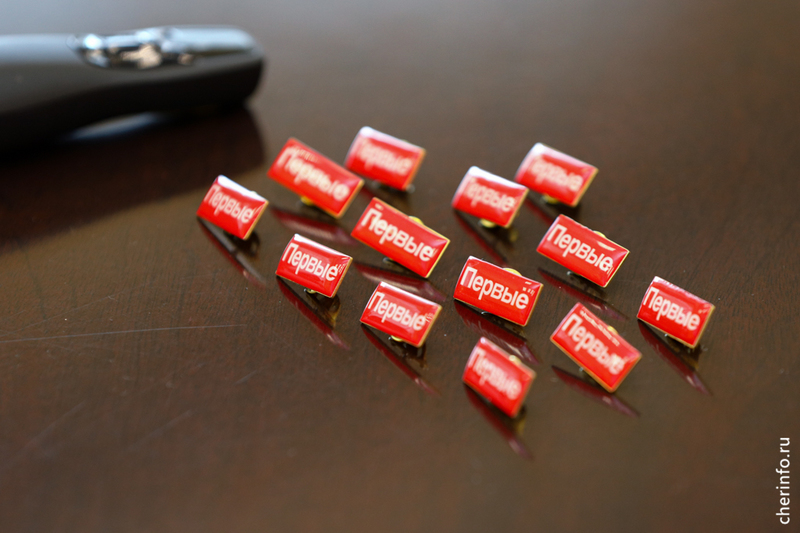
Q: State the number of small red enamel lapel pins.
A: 13